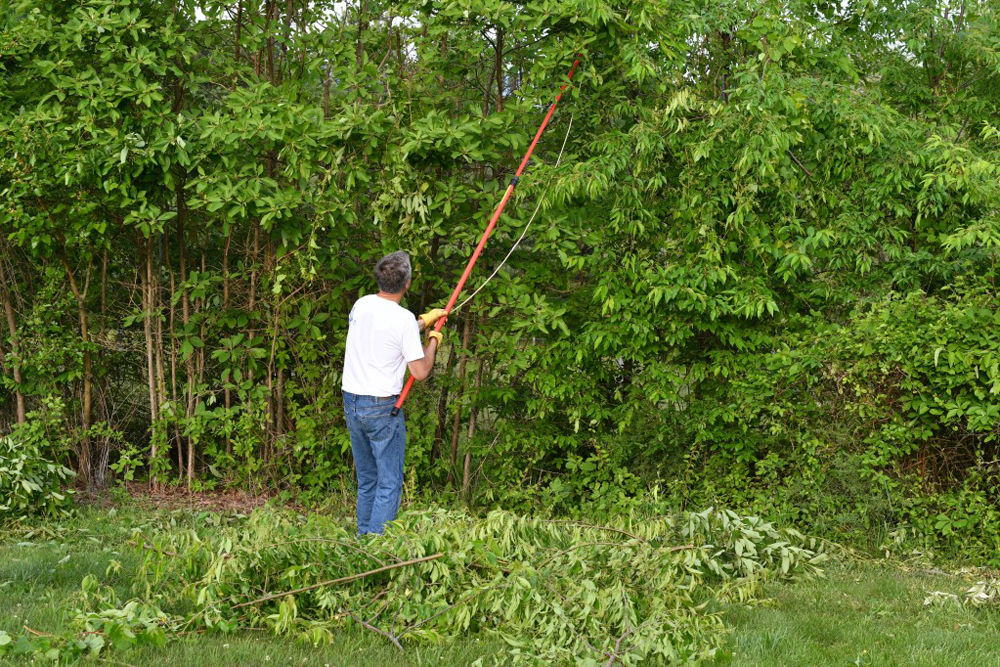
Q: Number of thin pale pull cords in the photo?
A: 1